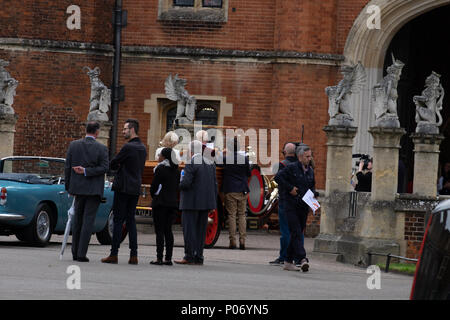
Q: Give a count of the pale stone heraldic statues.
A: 6